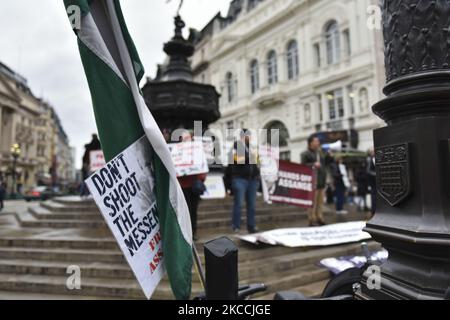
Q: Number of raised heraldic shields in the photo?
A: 1